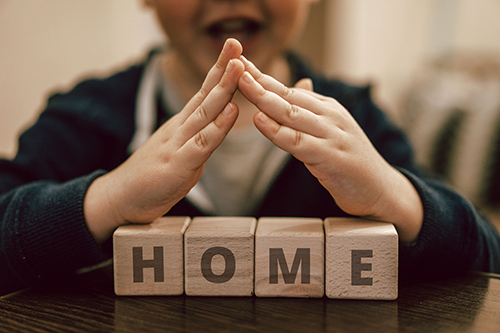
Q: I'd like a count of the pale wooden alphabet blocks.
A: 4